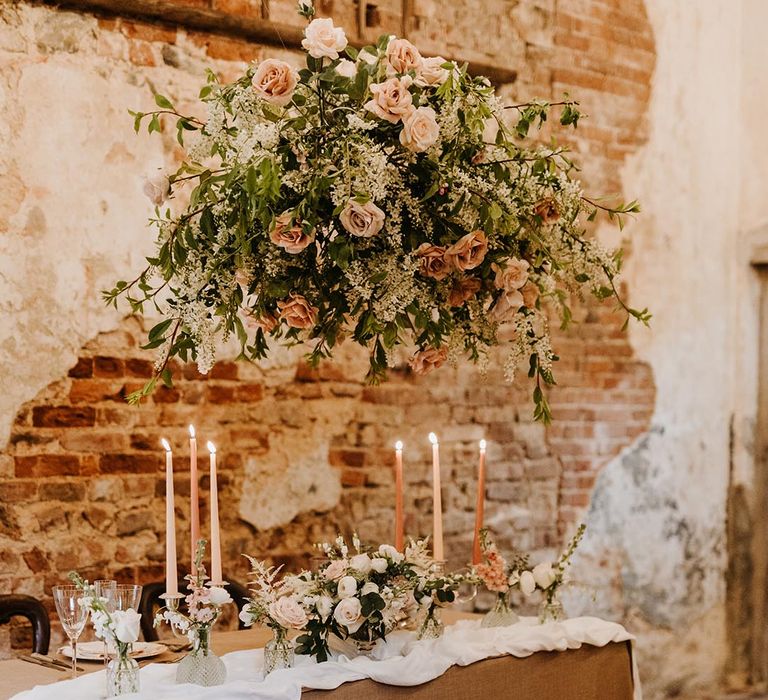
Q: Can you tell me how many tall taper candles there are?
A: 6